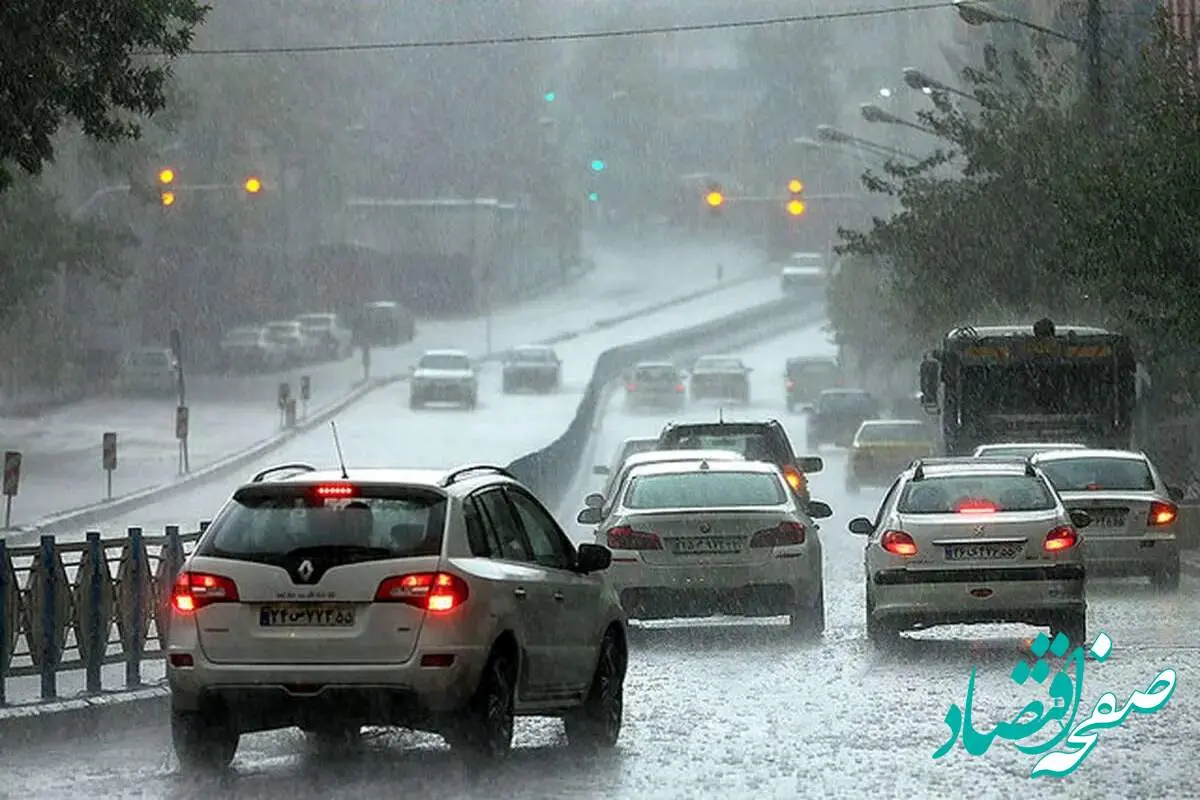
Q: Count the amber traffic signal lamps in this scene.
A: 6